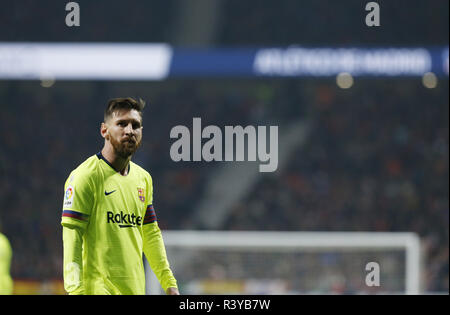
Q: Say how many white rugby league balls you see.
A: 0